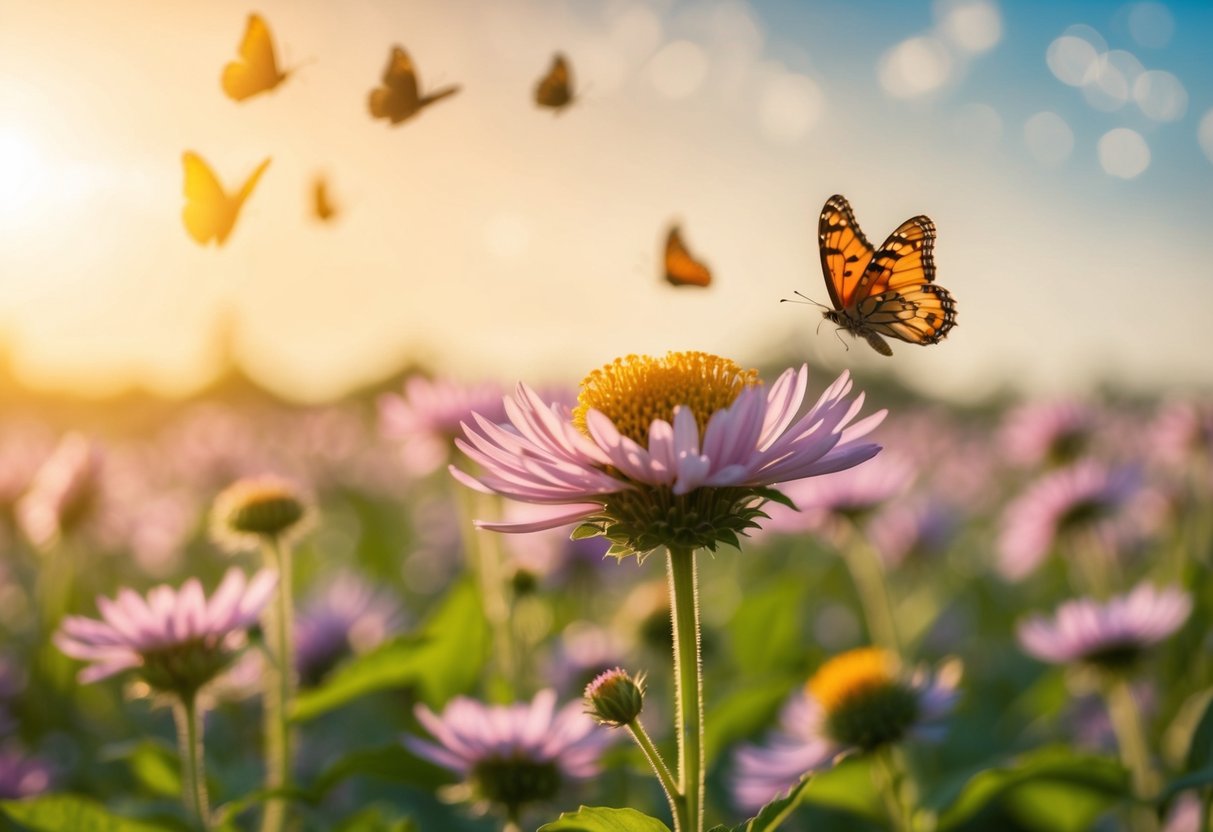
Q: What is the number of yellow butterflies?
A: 2